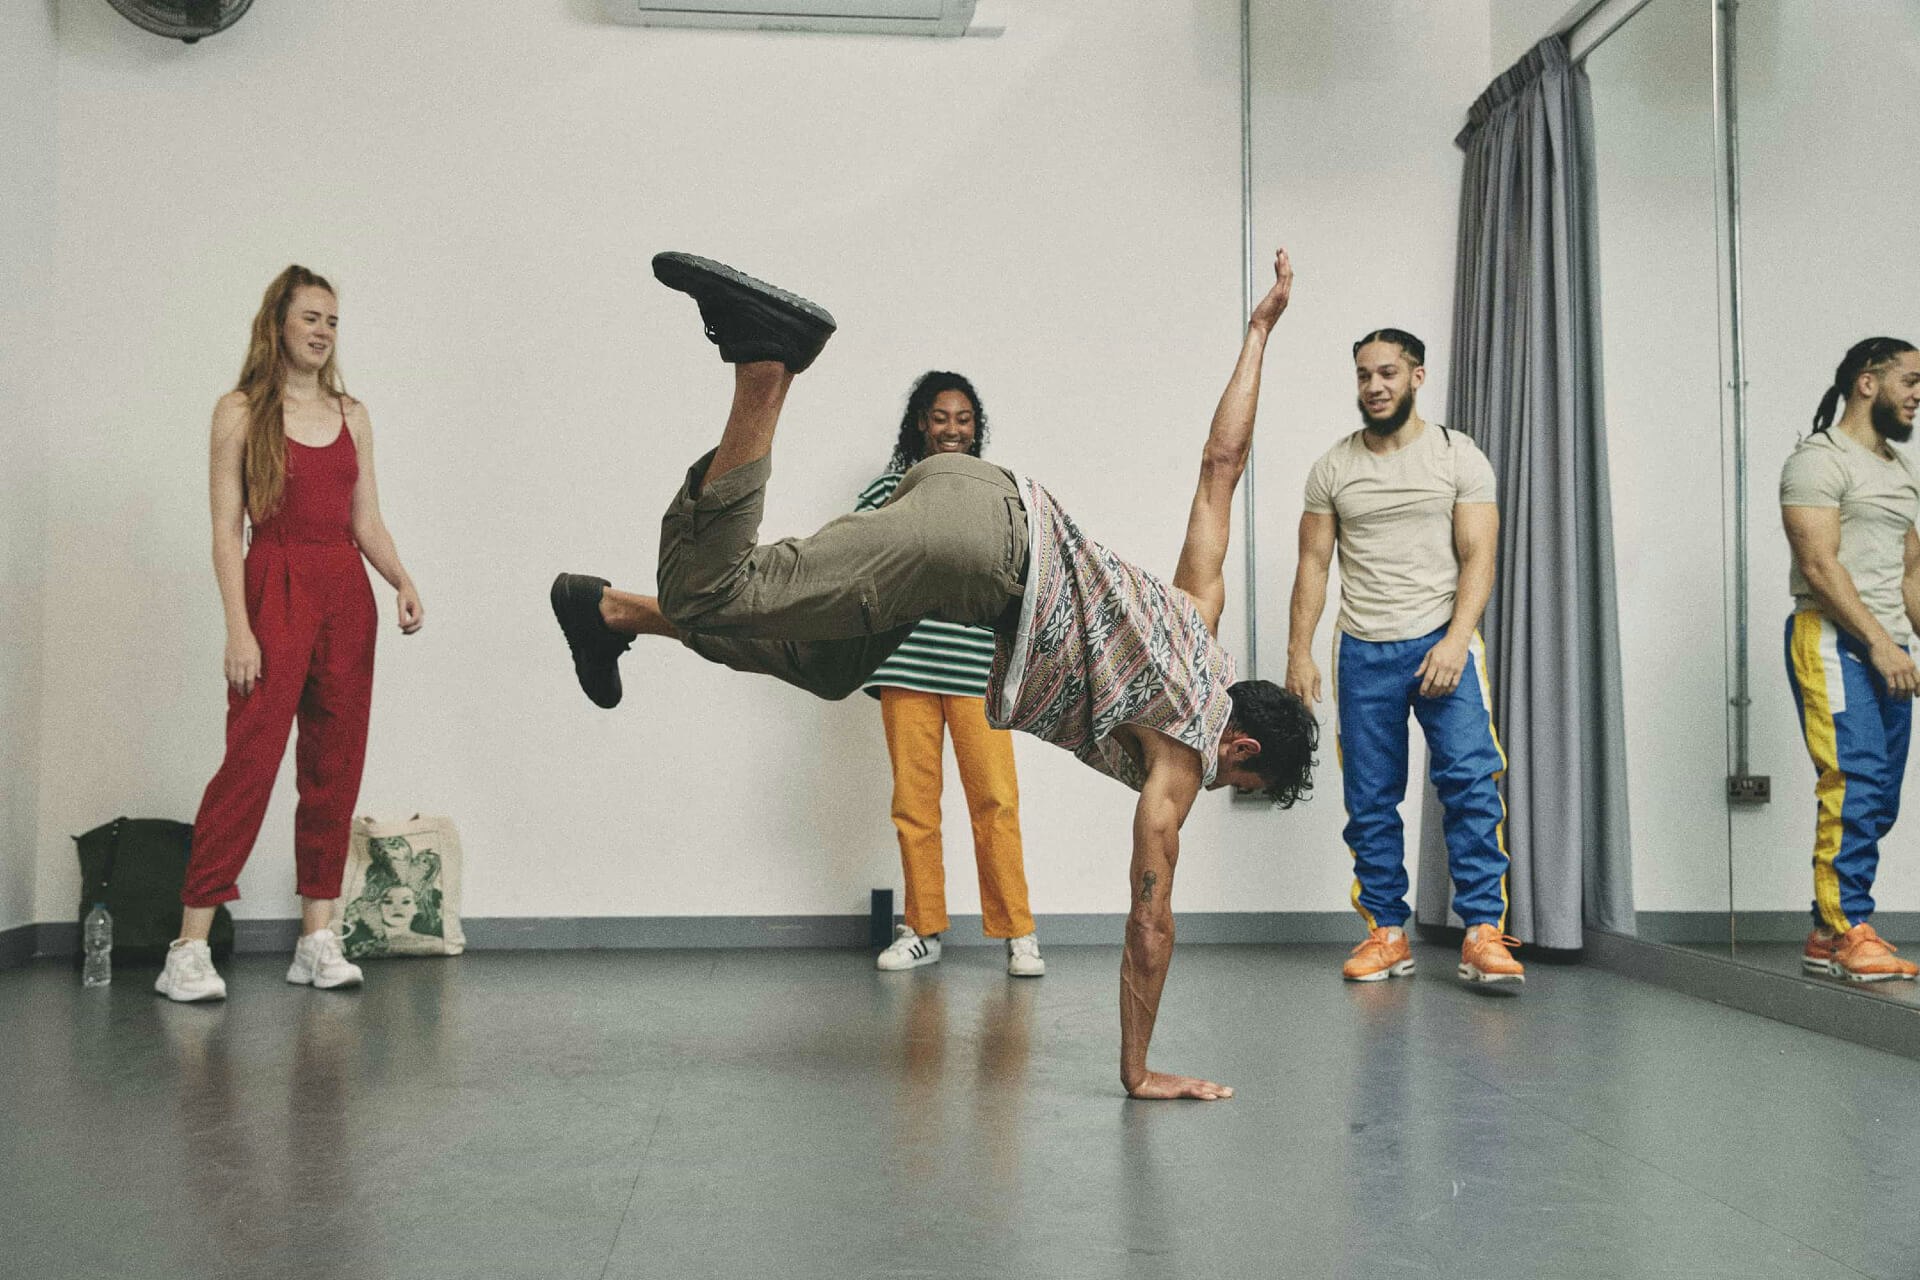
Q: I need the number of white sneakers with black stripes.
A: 2